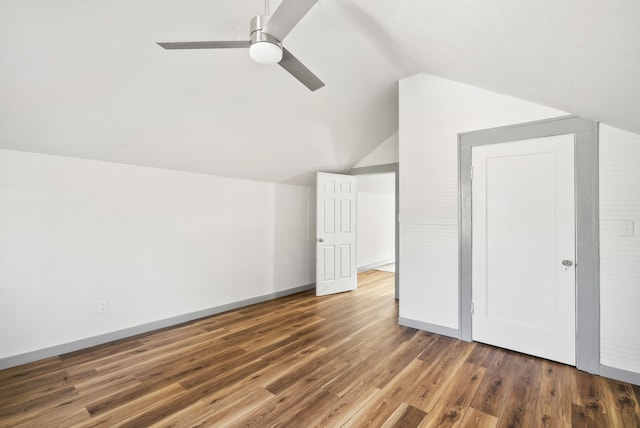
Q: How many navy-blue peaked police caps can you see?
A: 0